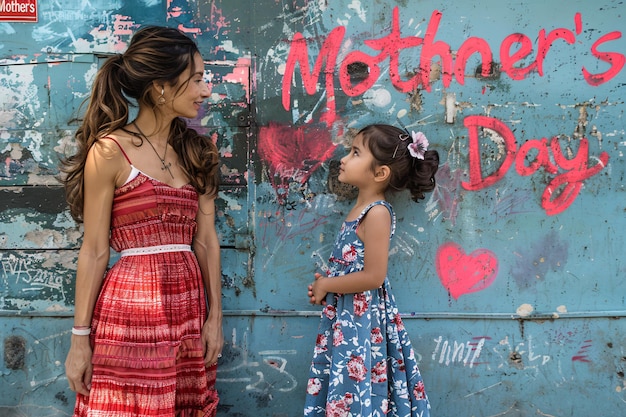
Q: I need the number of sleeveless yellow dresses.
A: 0